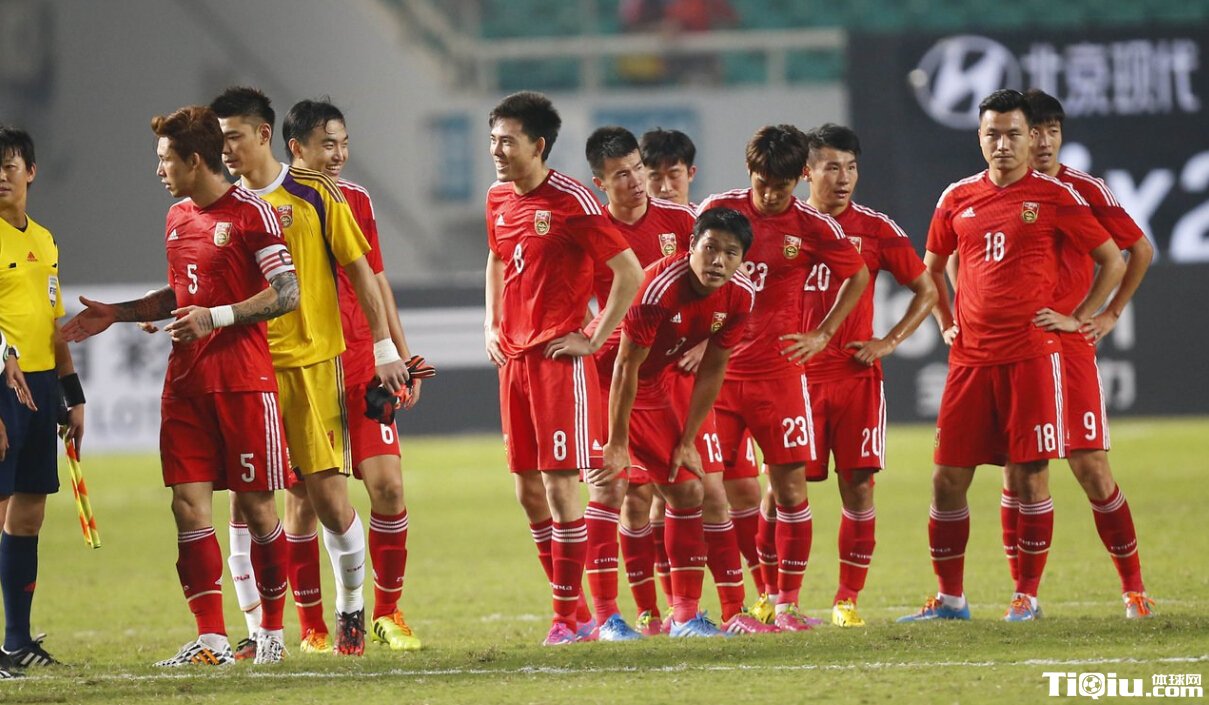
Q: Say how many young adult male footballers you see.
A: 11